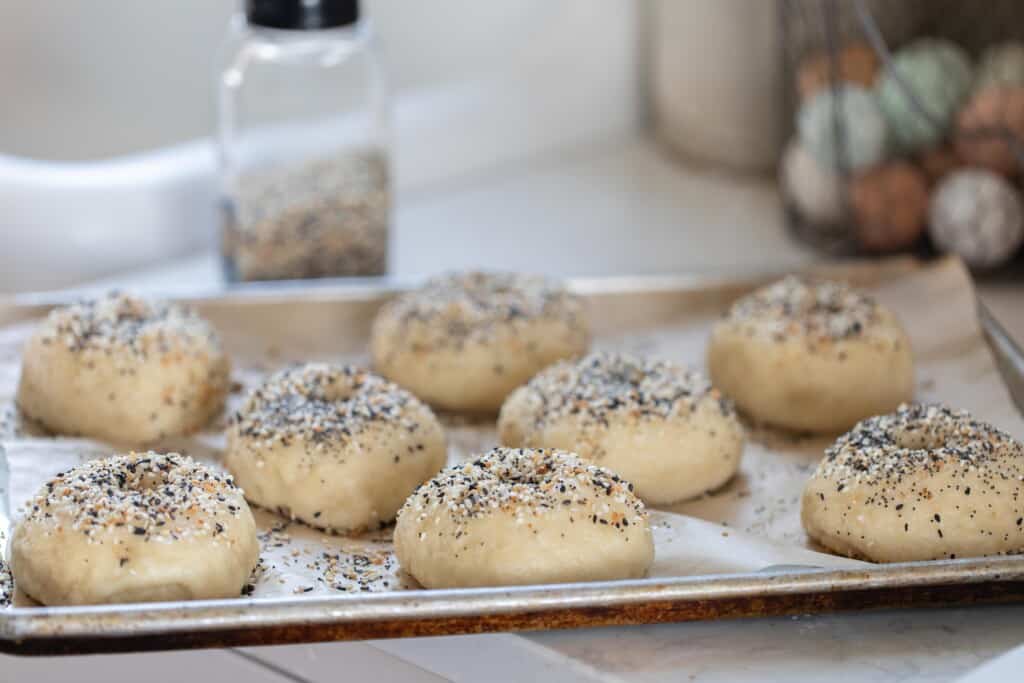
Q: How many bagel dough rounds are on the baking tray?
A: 8